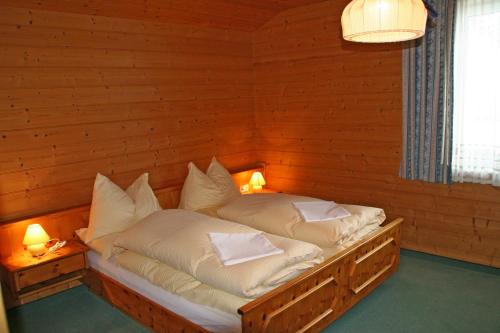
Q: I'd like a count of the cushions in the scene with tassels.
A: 0